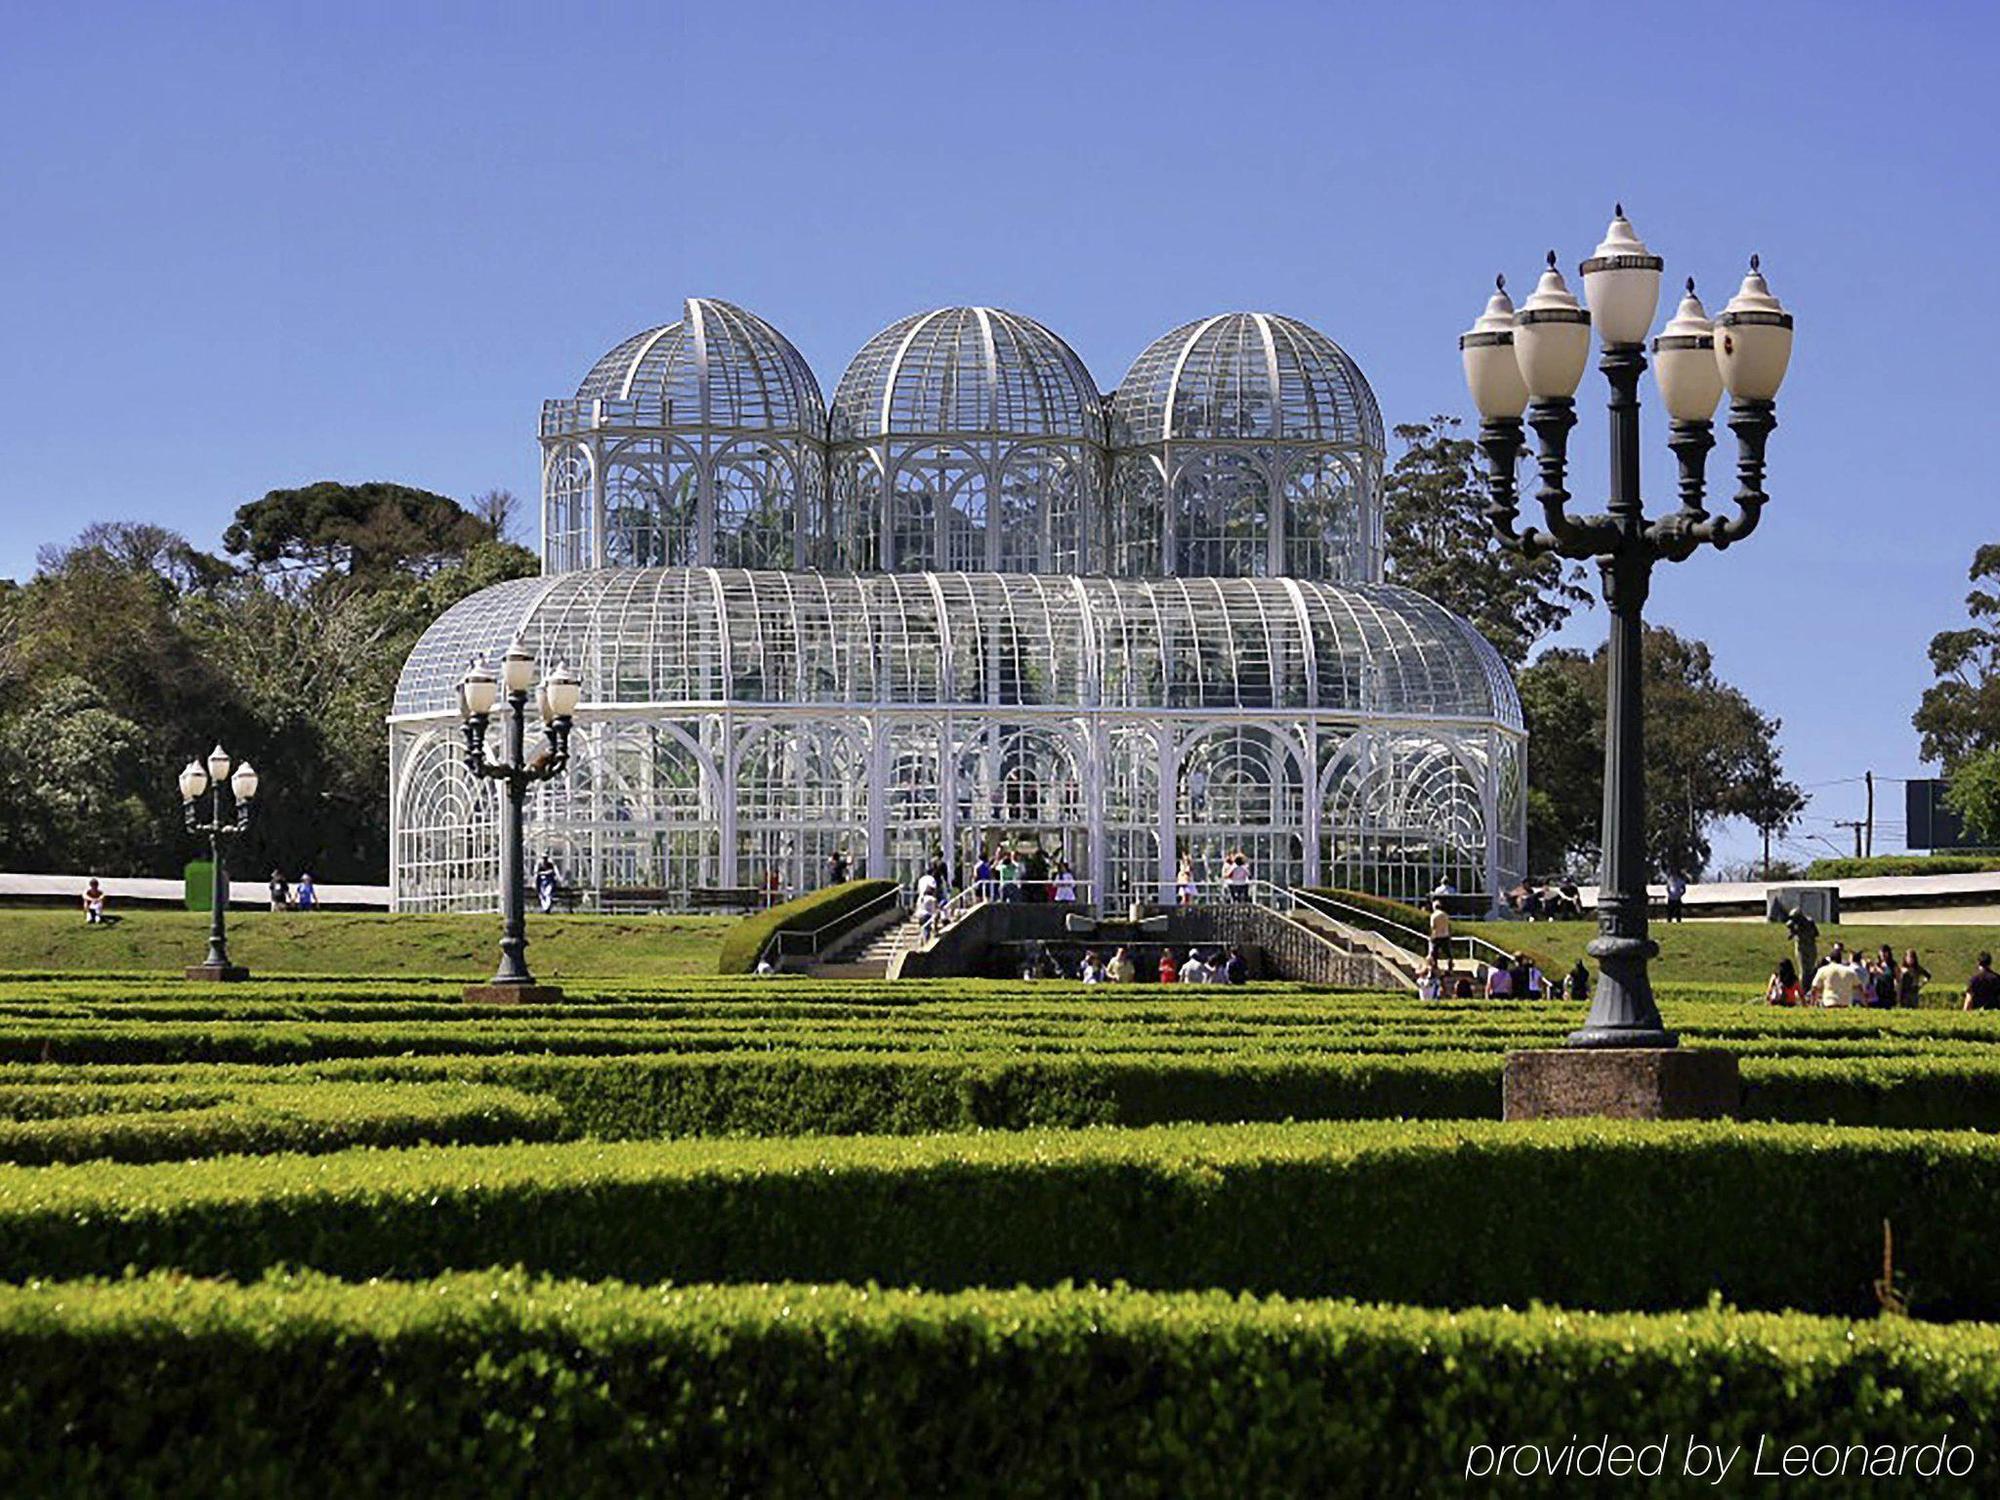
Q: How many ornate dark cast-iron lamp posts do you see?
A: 3